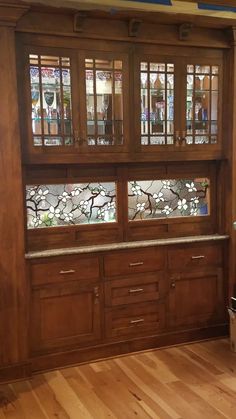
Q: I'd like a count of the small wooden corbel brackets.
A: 3